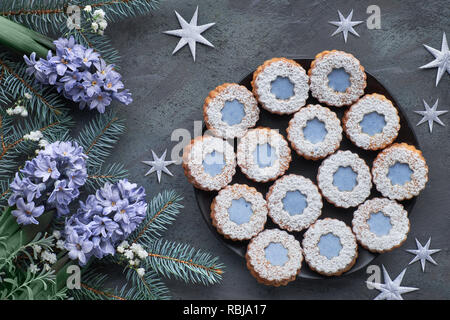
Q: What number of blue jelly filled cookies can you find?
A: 14